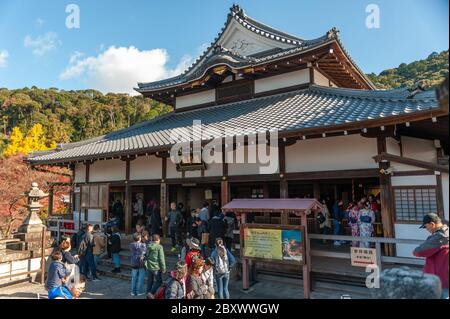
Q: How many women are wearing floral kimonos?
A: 2